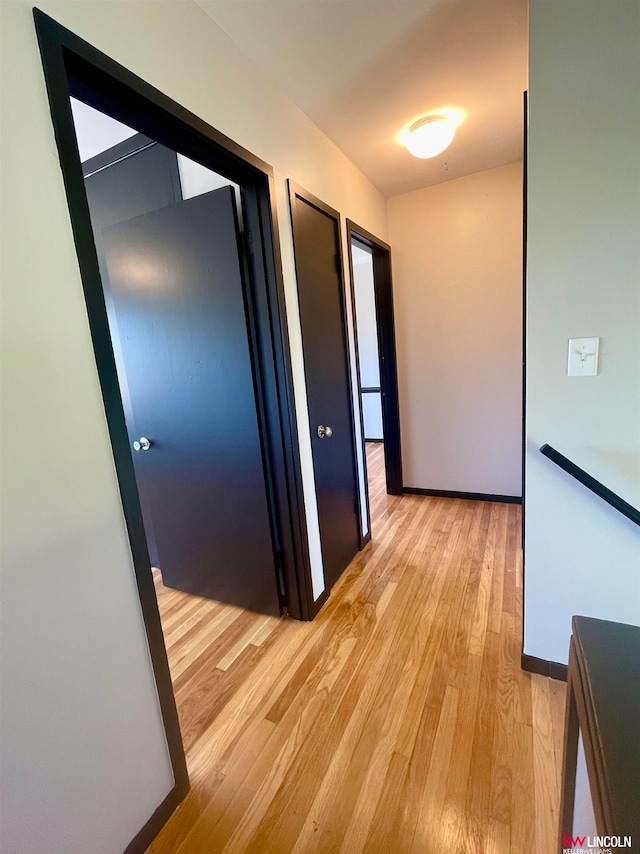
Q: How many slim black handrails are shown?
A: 1